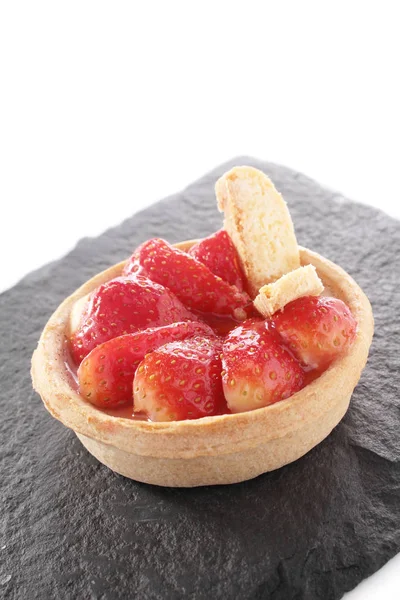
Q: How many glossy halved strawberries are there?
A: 7